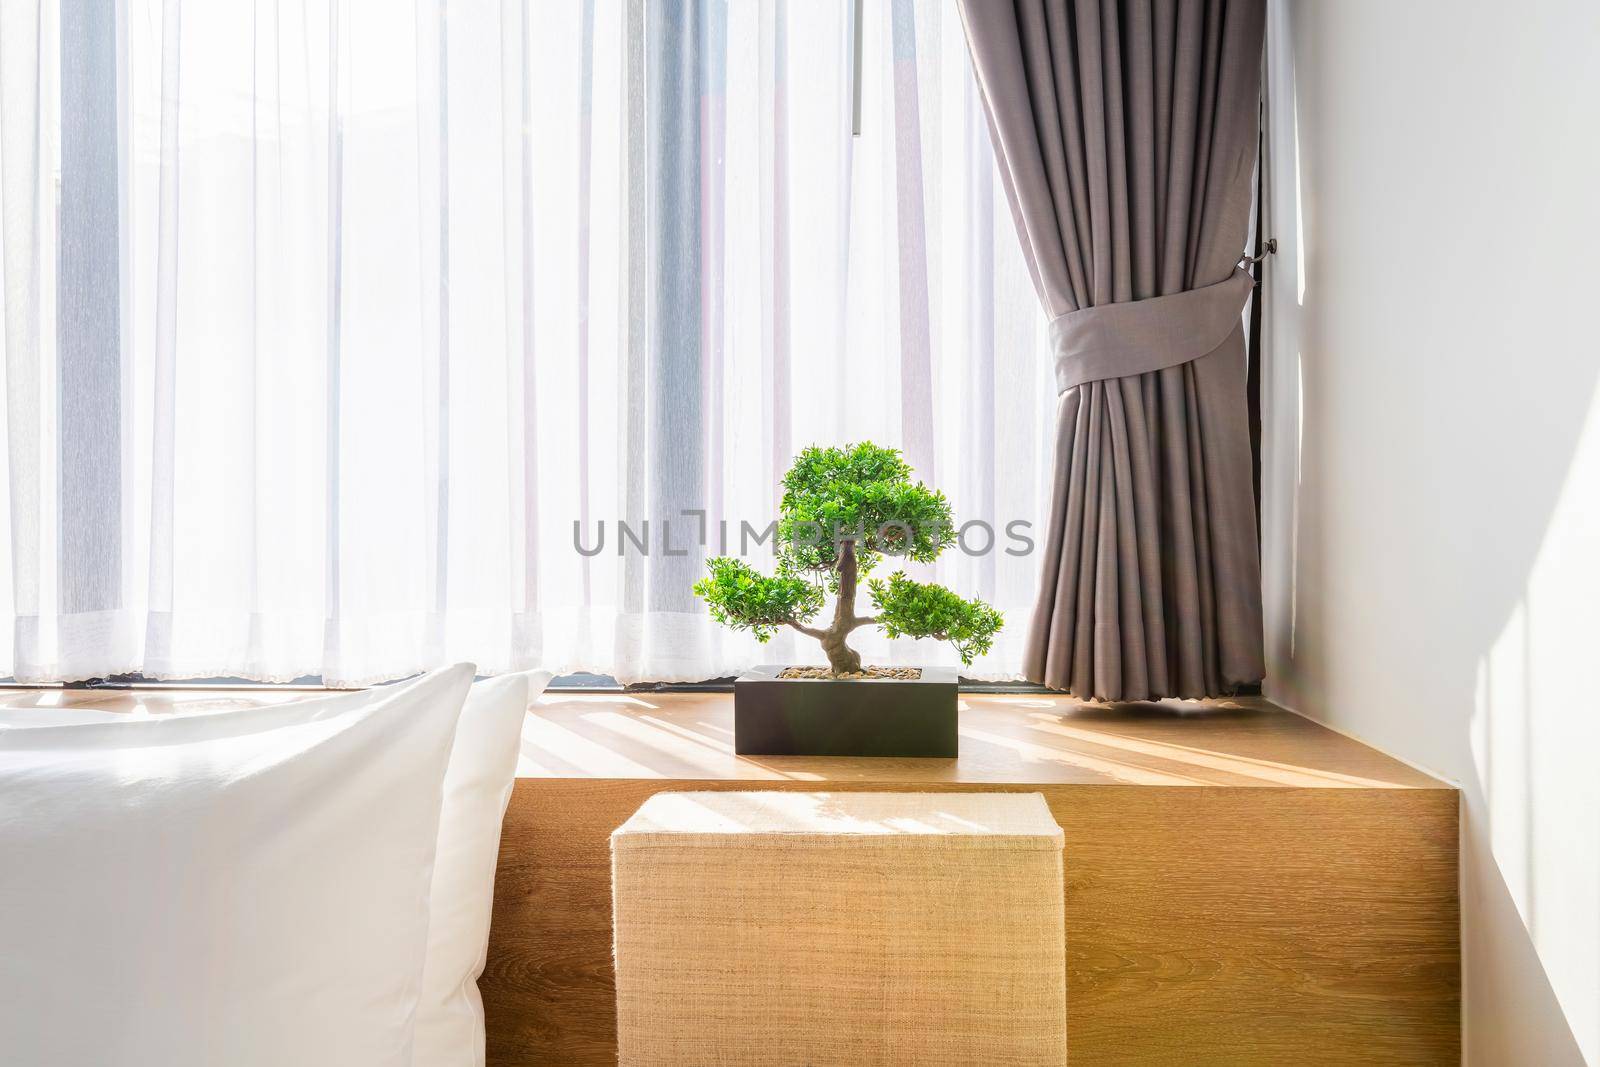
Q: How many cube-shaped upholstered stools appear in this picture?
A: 1